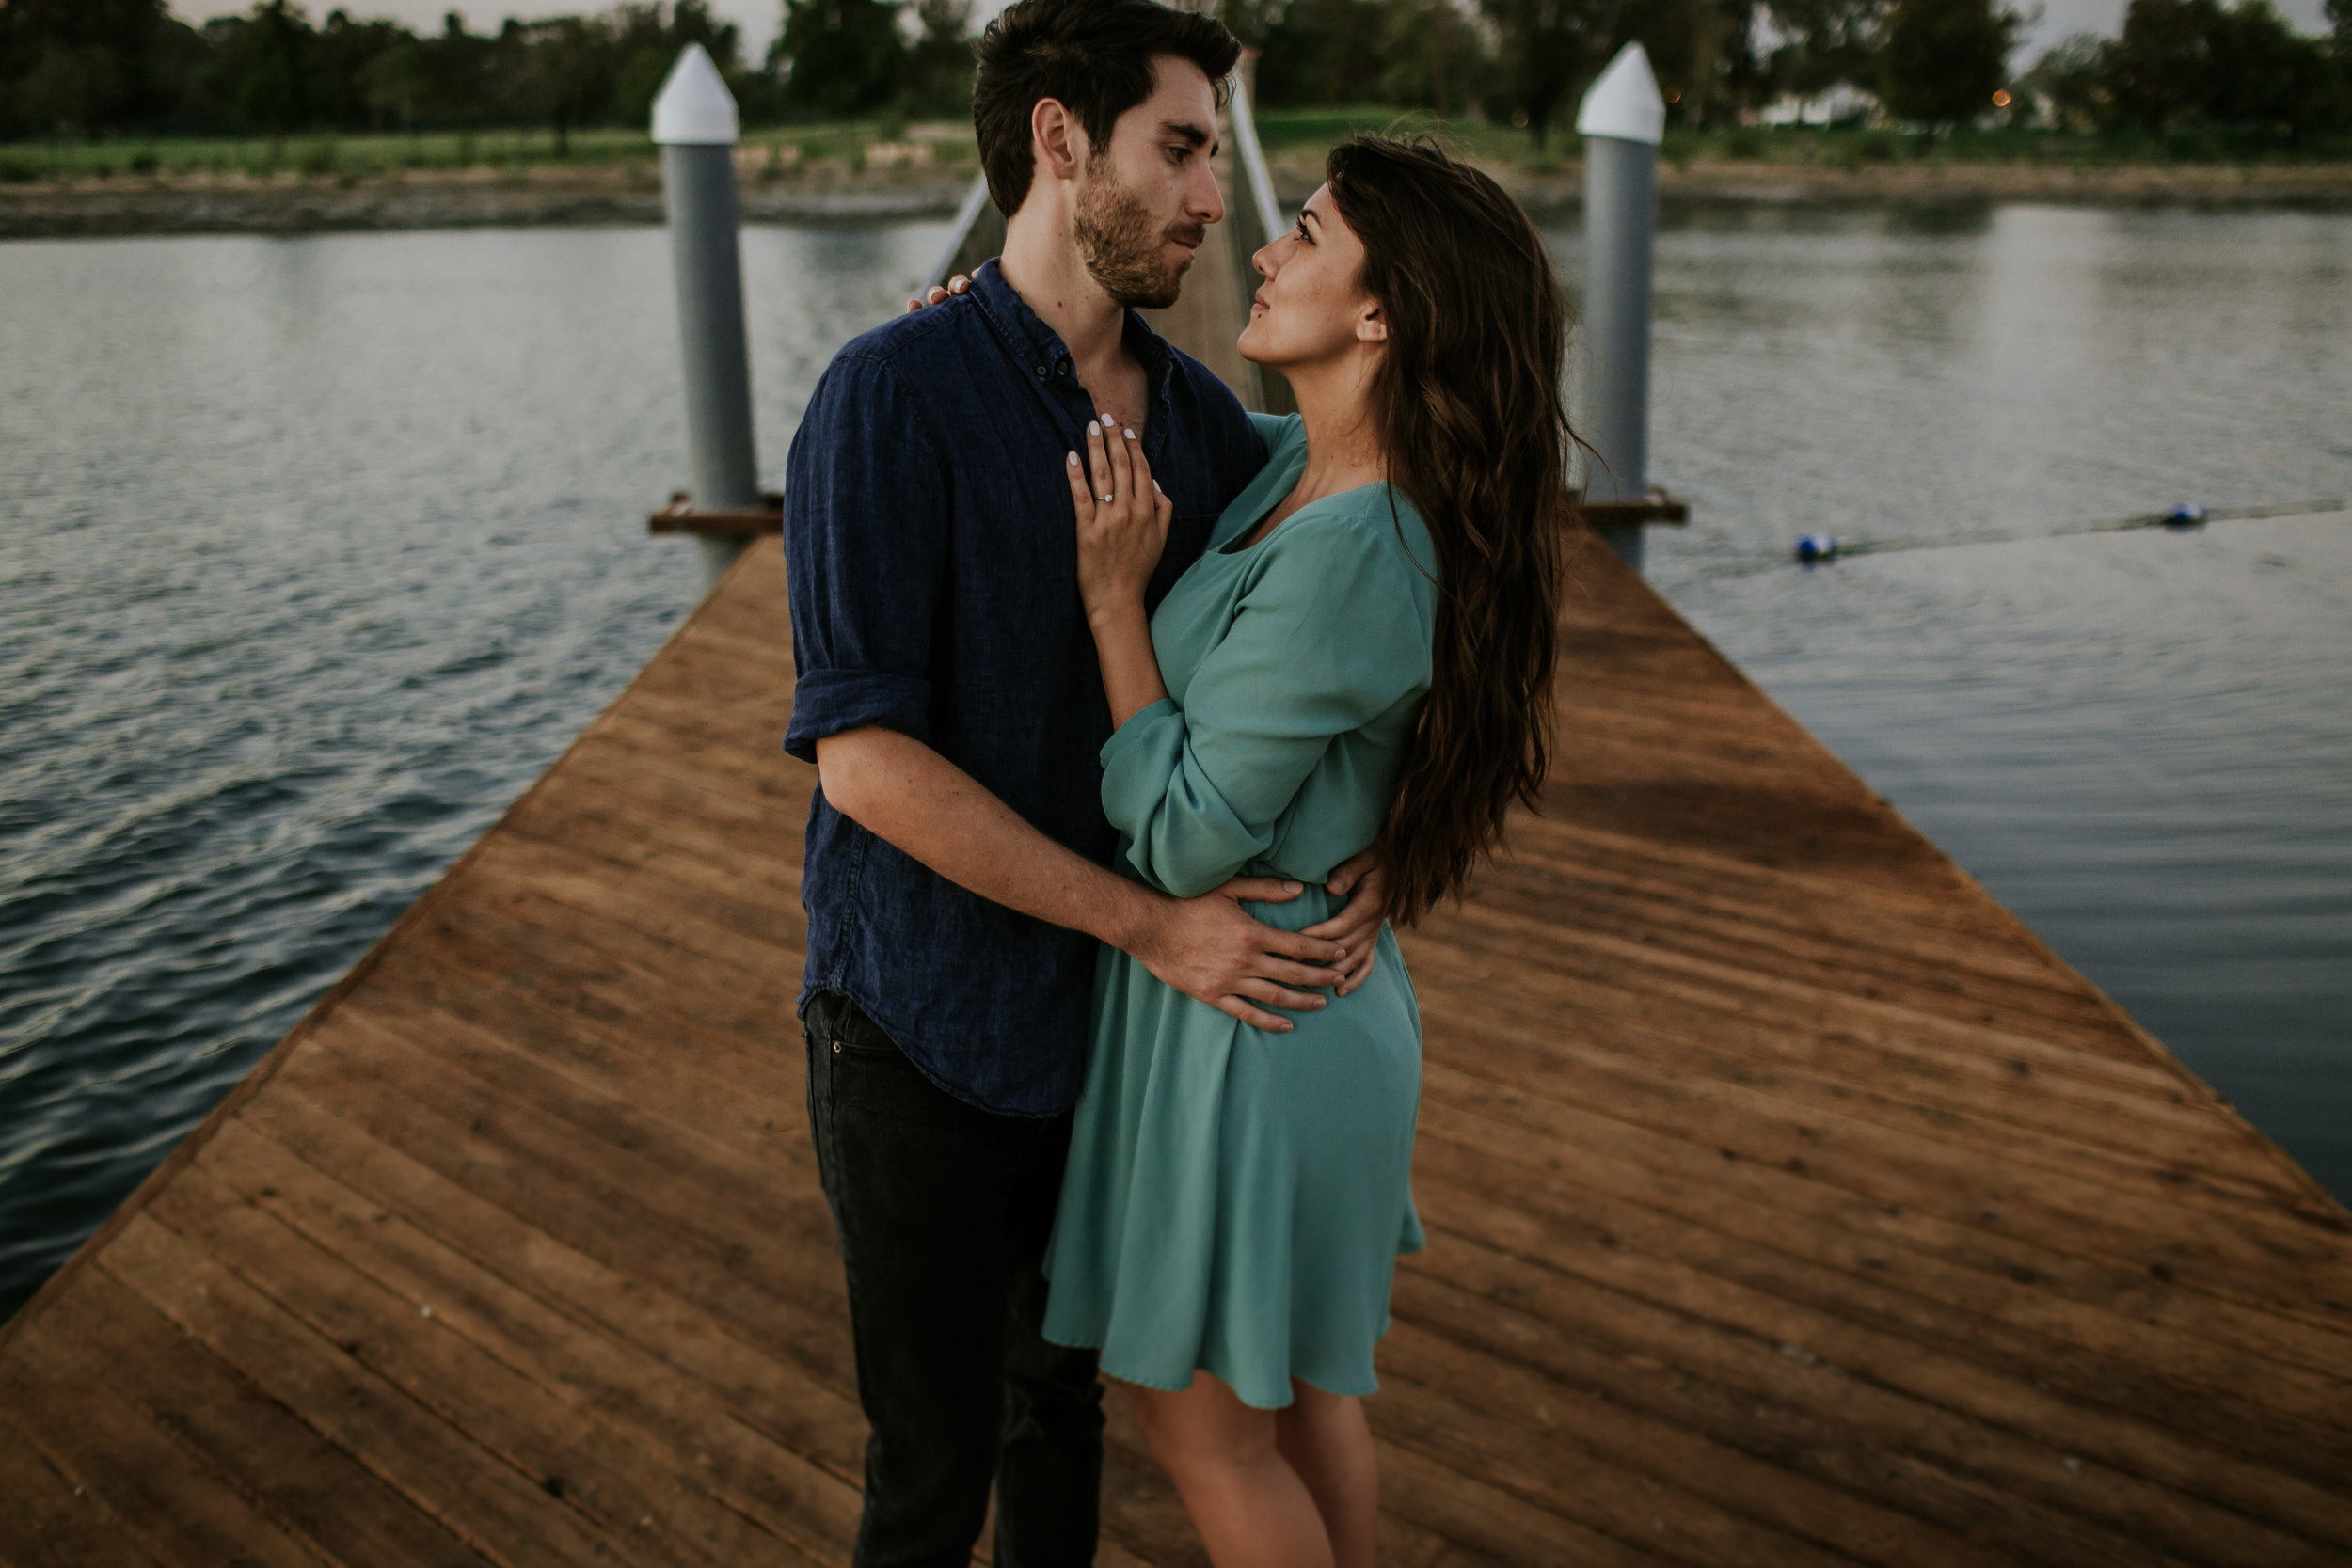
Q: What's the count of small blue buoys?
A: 2